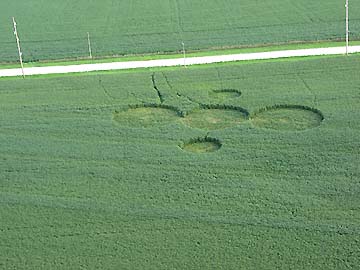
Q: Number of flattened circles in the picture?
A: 5